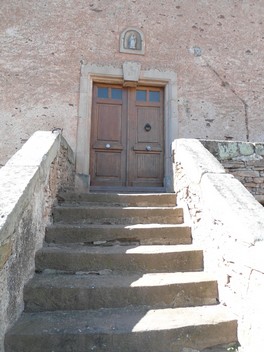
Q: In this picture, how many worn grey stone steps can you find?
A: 6